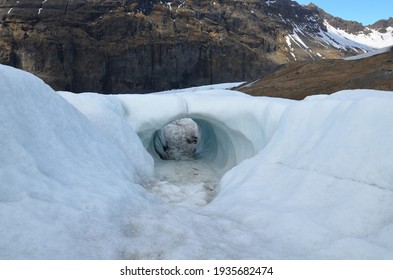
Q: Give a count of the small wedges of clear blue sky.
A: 1